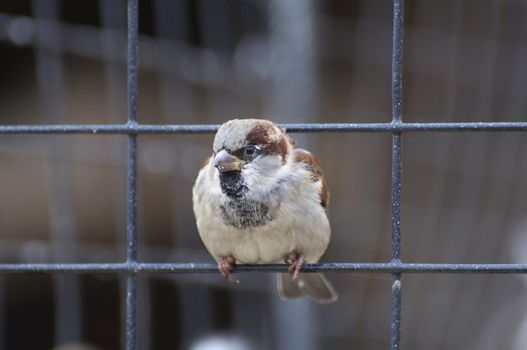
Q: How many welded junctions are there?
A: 4